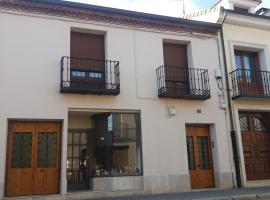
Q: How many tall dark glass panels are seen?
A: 4